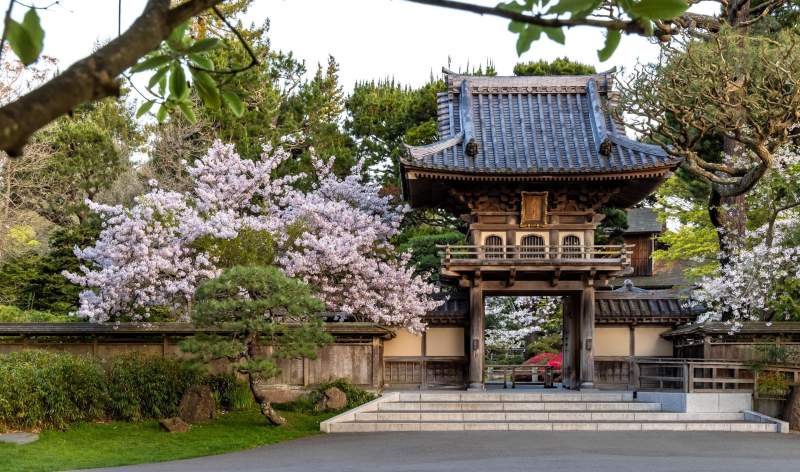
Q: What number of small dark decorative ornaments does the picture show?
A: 2